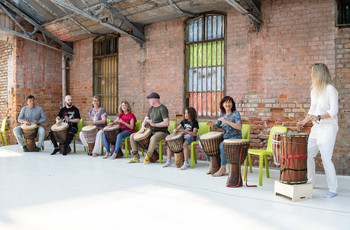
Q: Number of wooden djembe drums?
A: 8